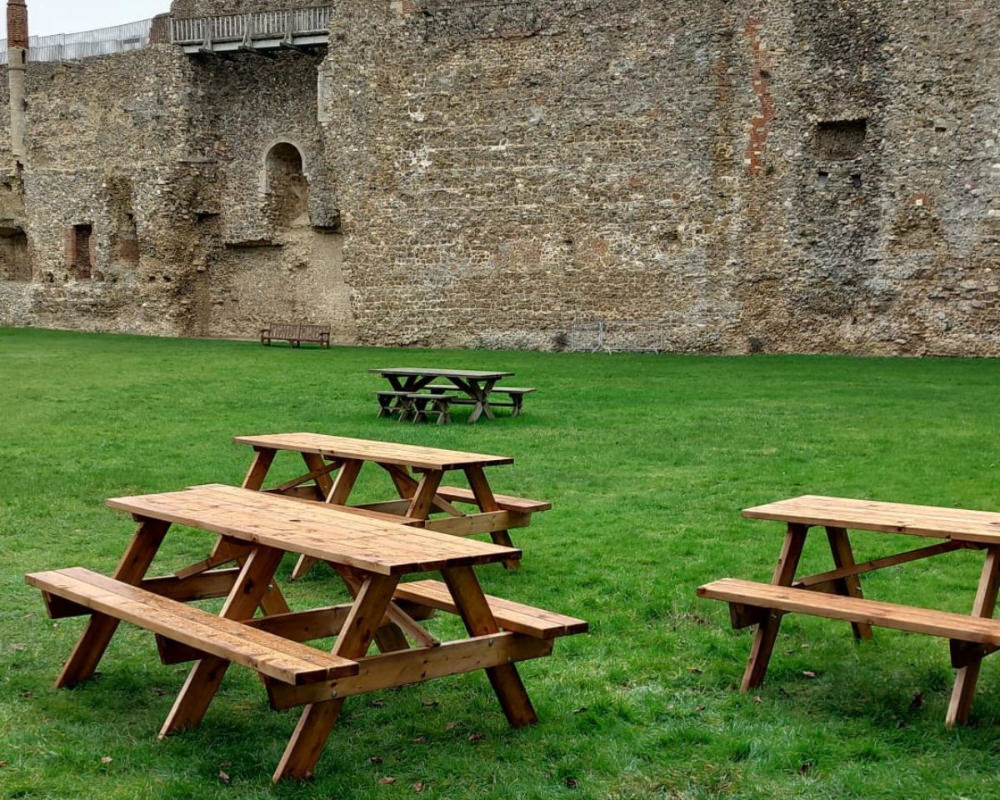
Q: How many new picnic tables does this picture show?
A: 3